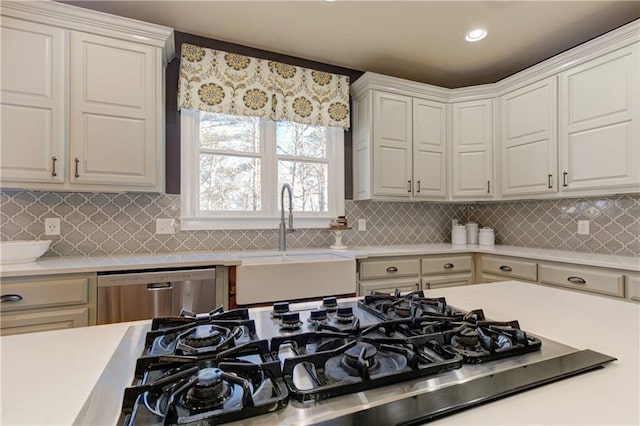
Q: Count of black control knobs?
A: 5